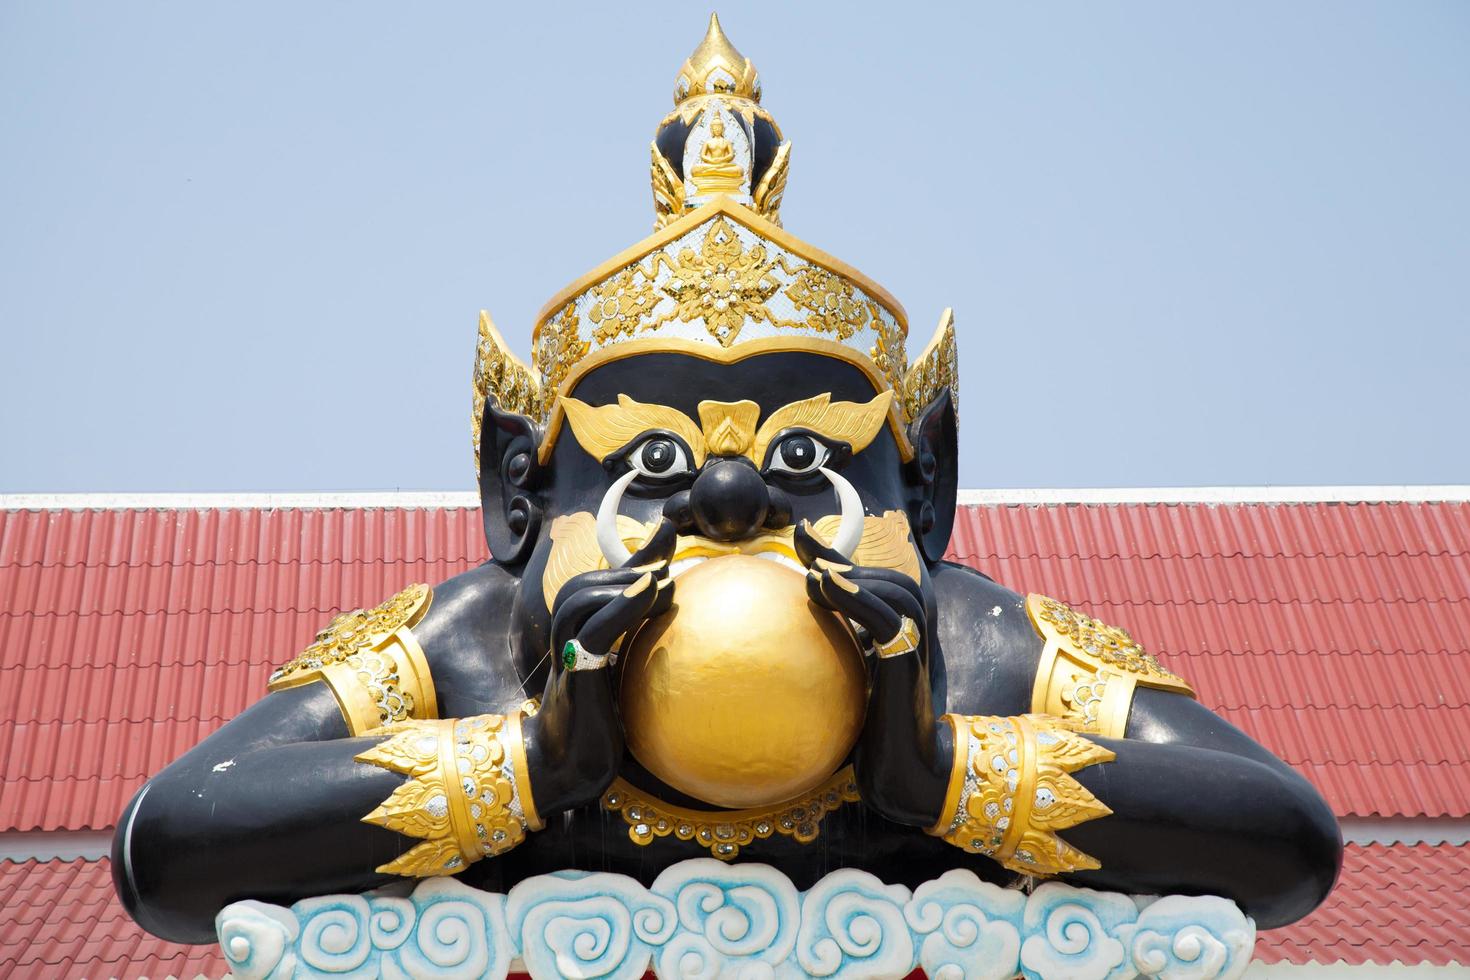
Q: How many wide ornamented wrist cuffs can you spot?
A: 2